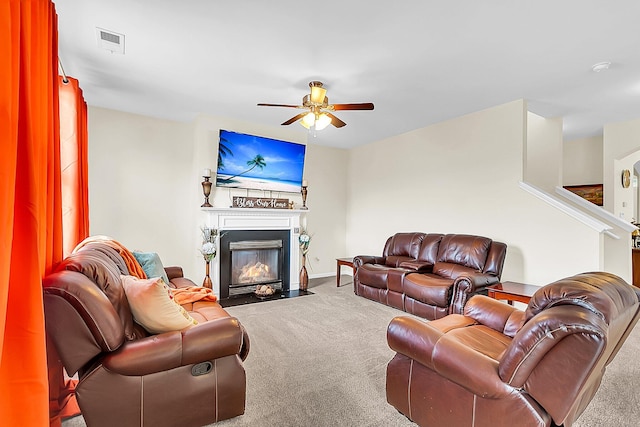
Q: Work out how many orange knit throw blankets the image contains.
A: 1